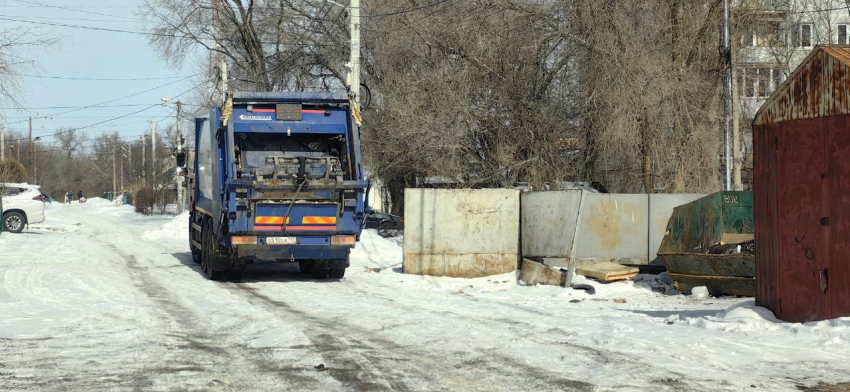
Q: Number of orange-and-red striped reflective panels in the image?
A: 2